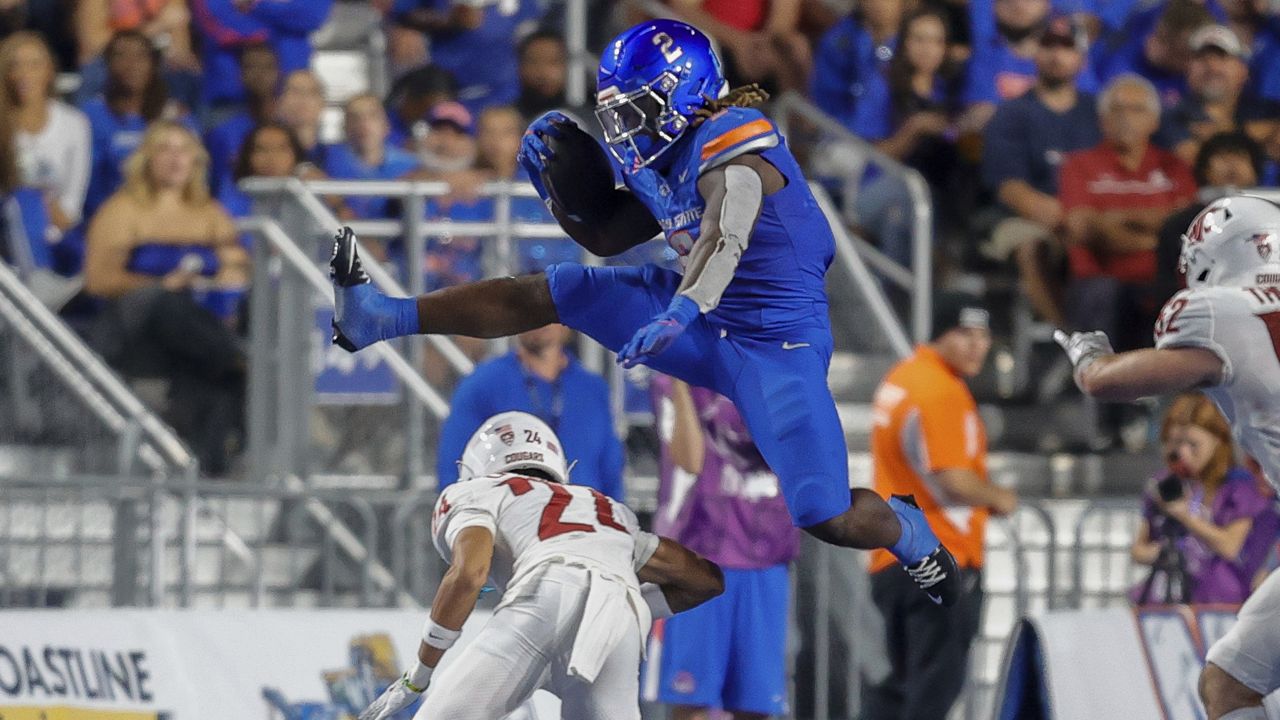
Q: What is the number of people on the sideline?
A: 4